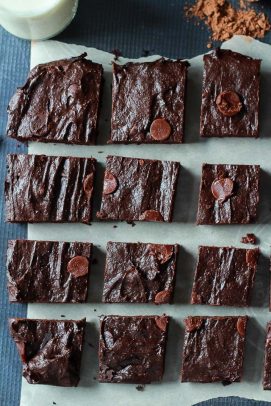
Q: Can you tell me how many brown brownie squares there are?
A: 12